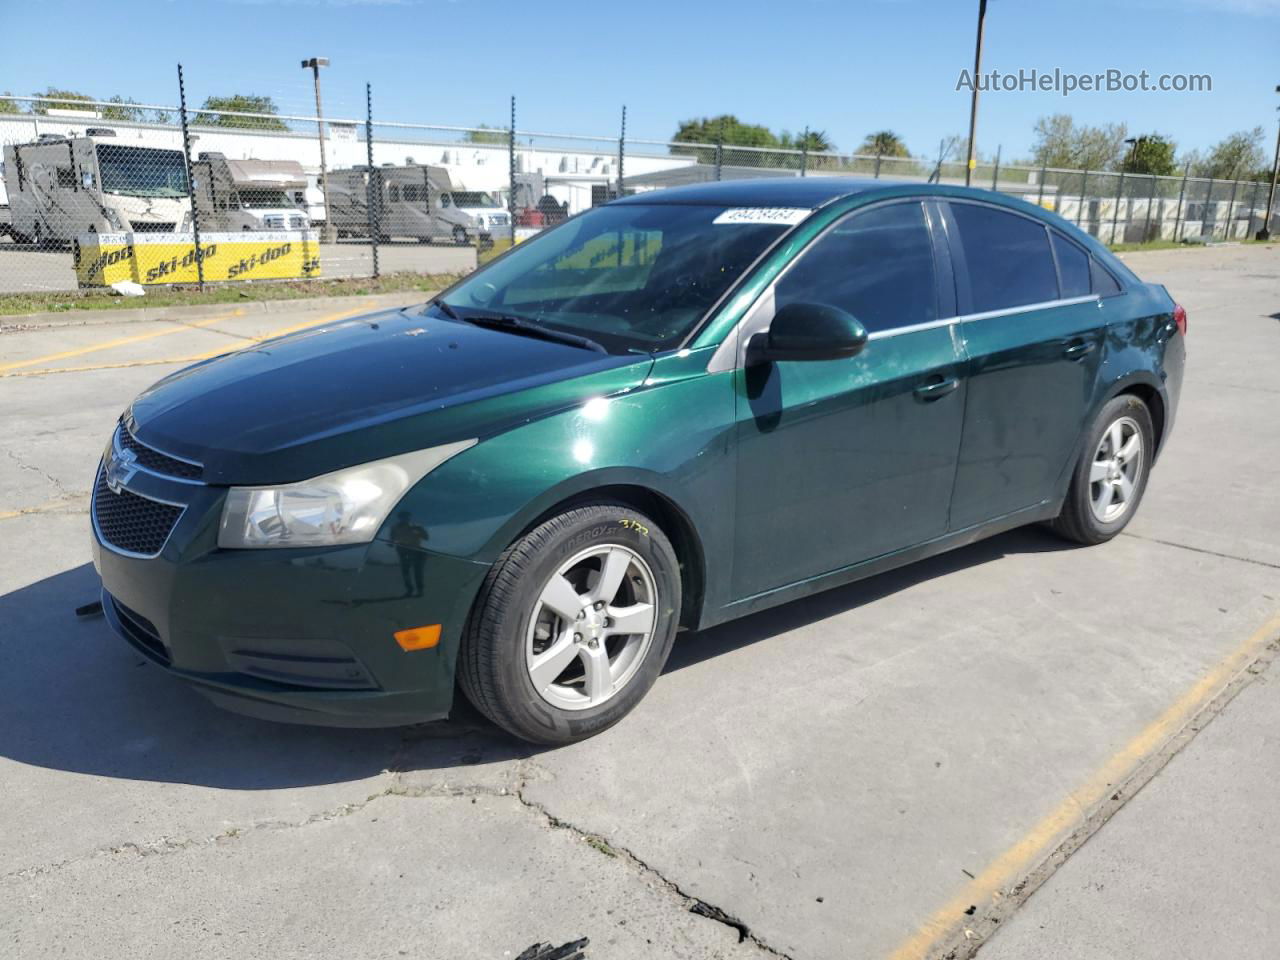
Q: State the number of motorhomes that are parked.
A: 3